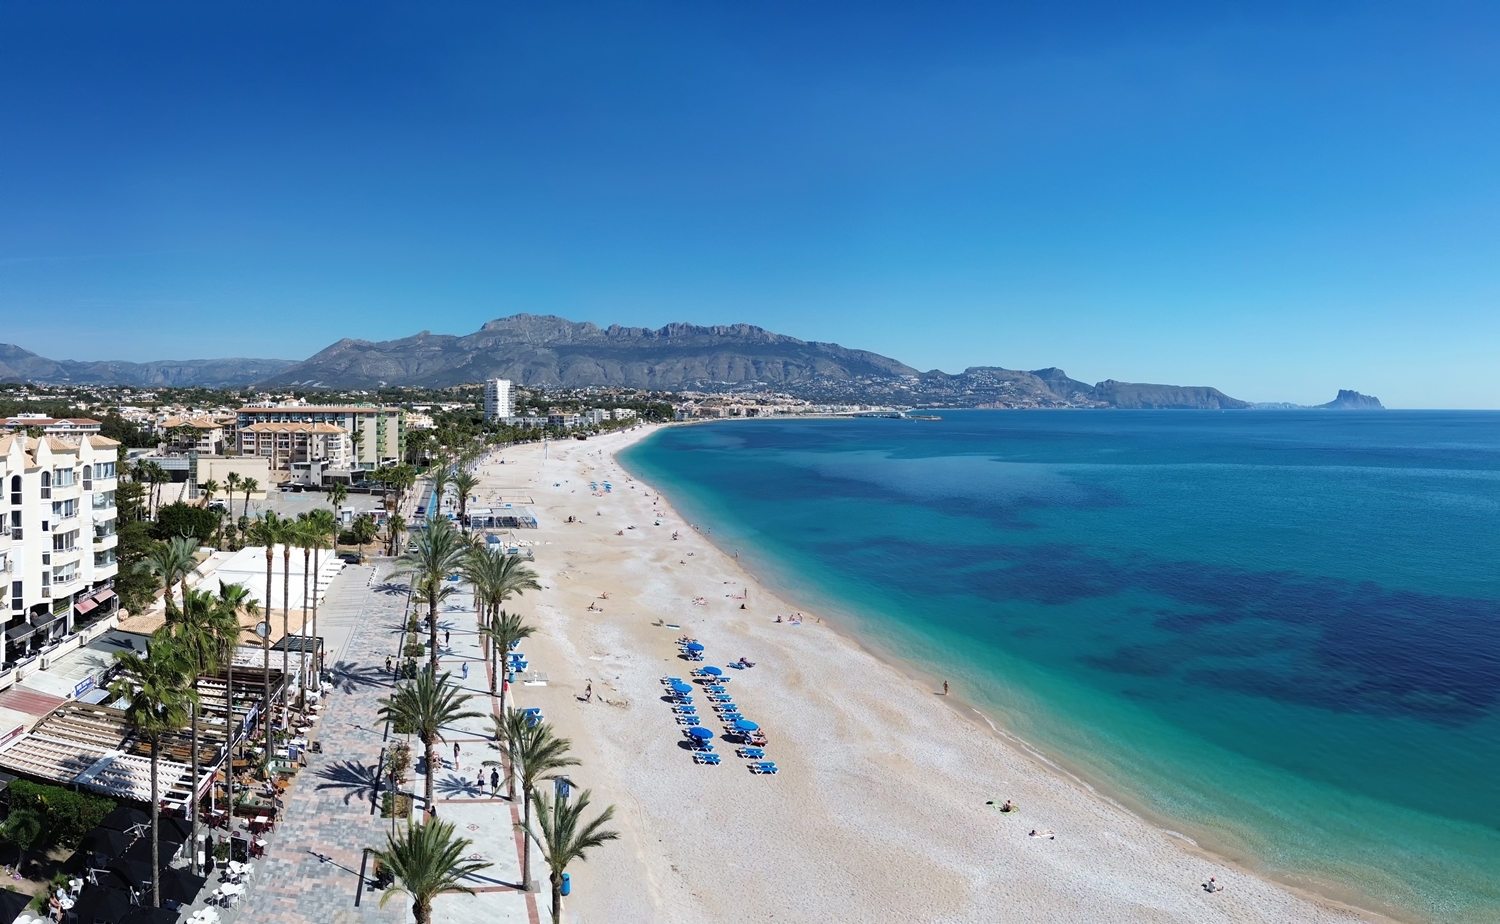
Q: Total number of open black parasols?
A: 9